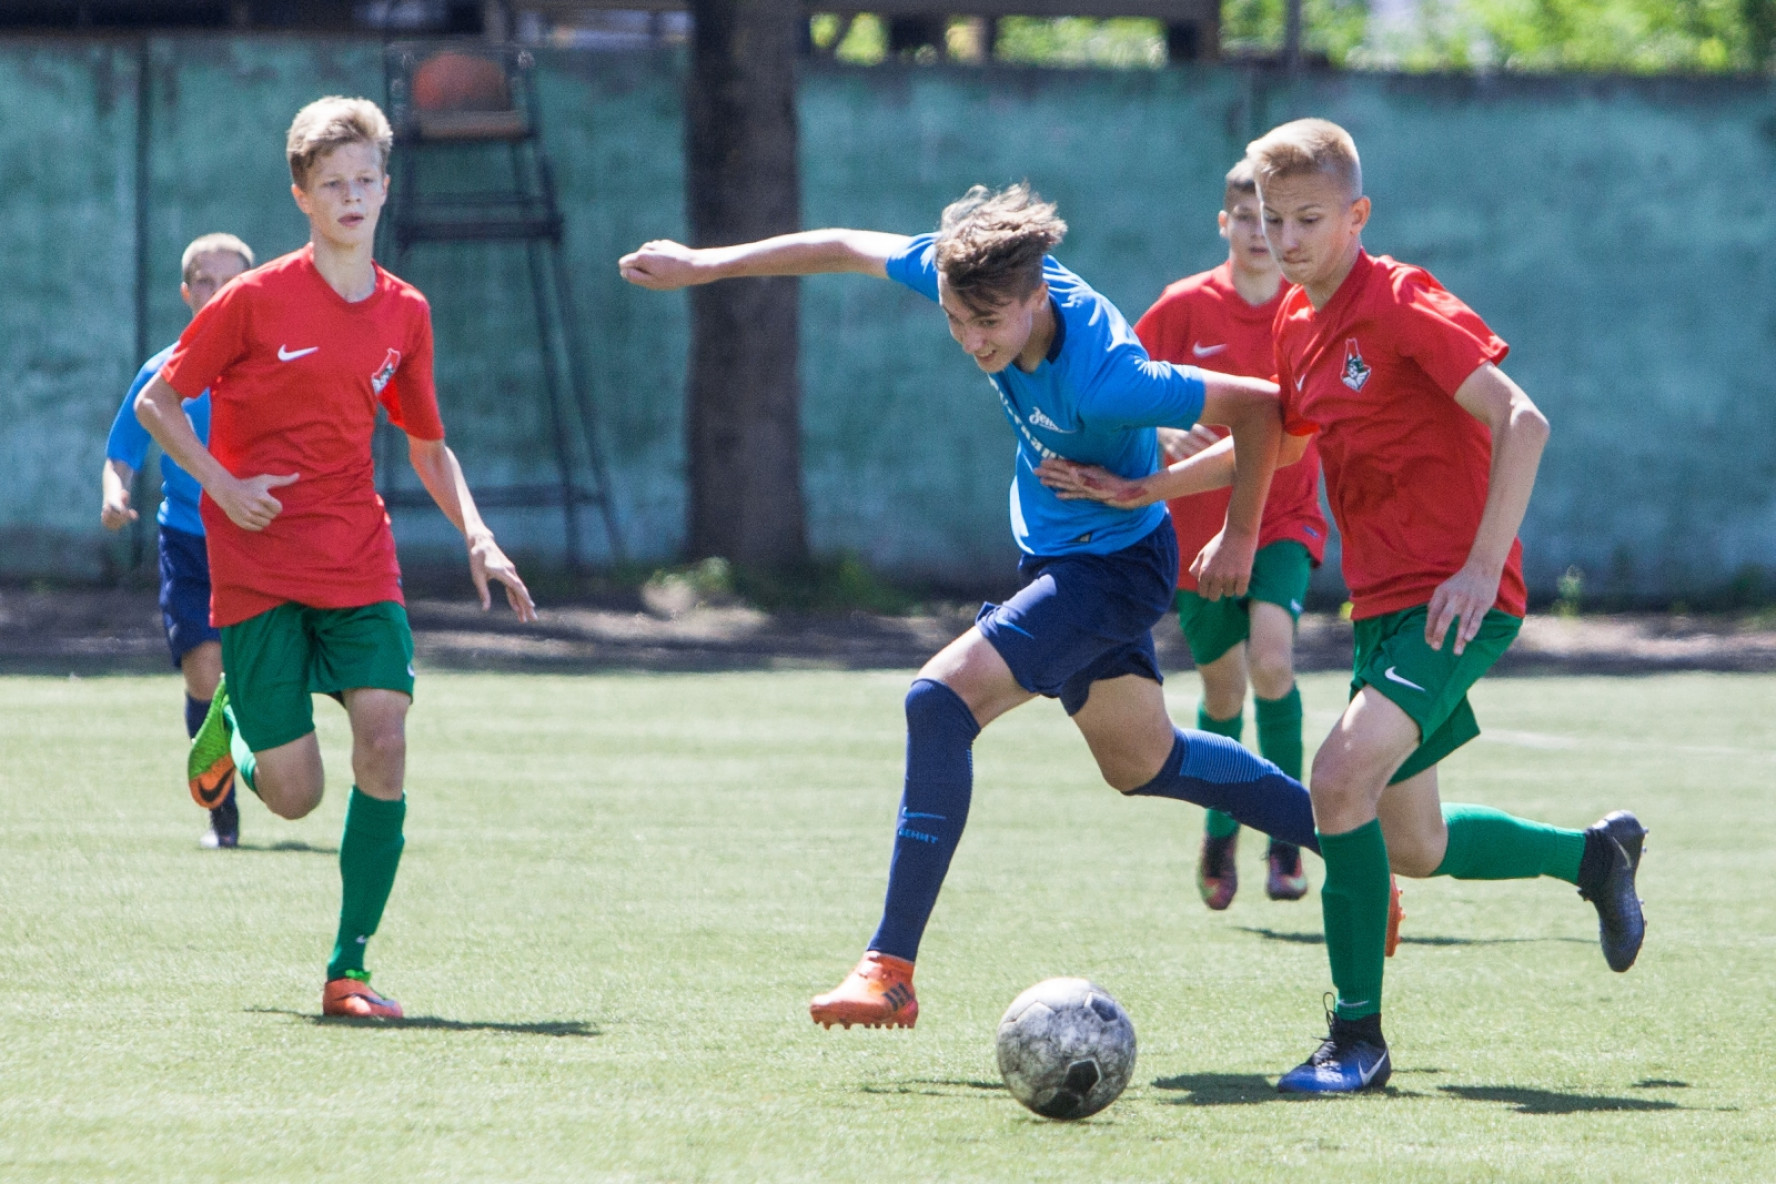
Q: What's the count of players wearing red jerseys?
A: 3